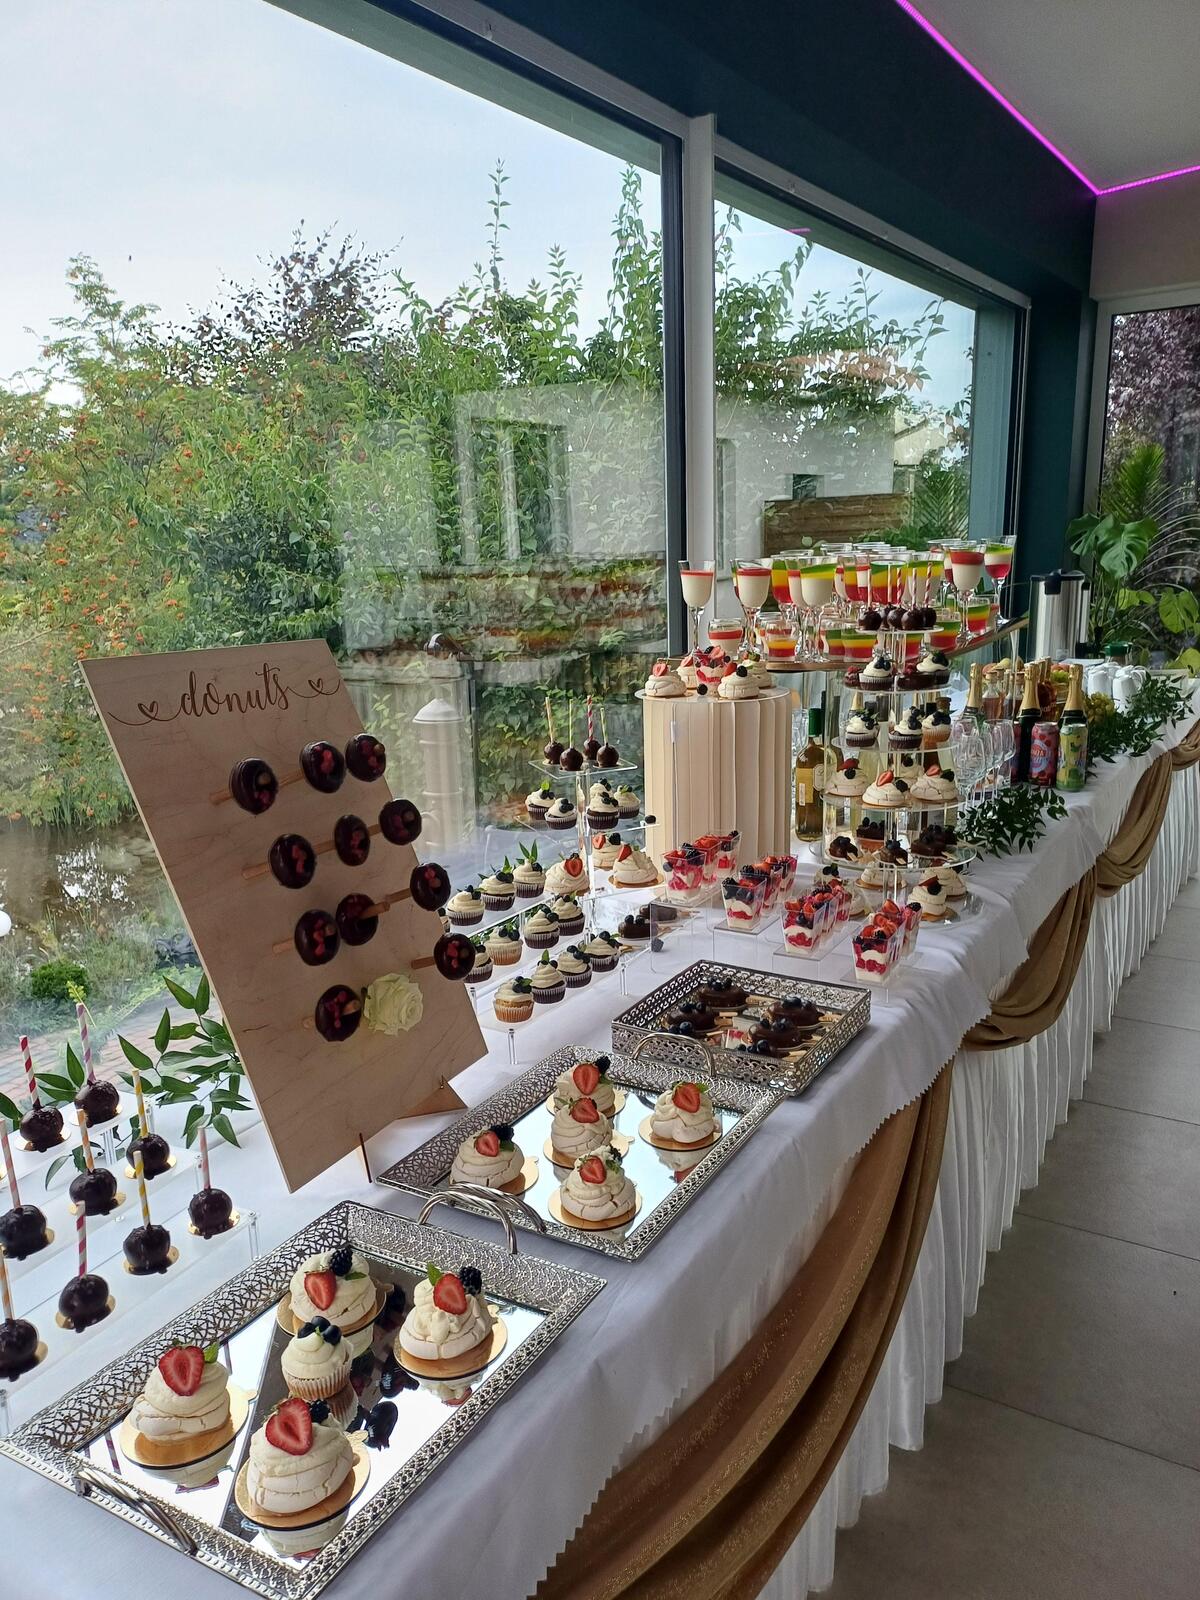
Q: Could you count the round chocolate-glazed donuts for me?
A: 11